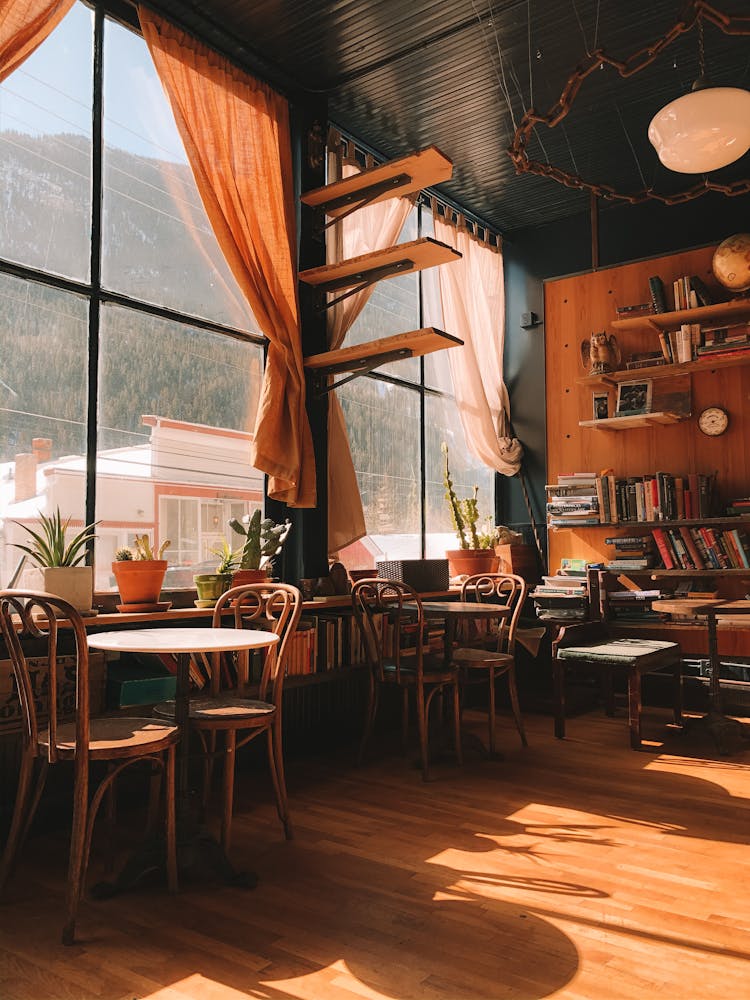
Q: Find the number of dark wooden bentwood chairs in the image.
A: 4